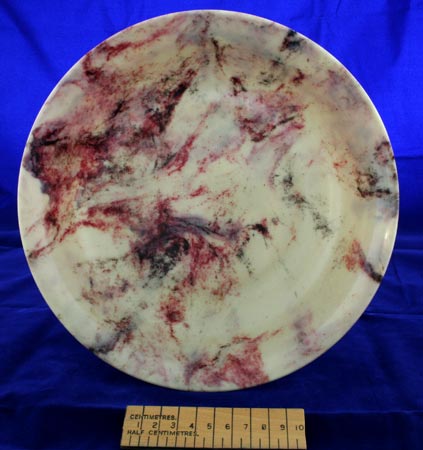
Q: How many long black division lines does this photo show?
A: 9